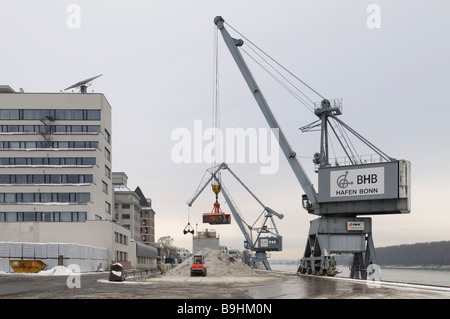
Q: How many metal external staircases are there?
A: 1